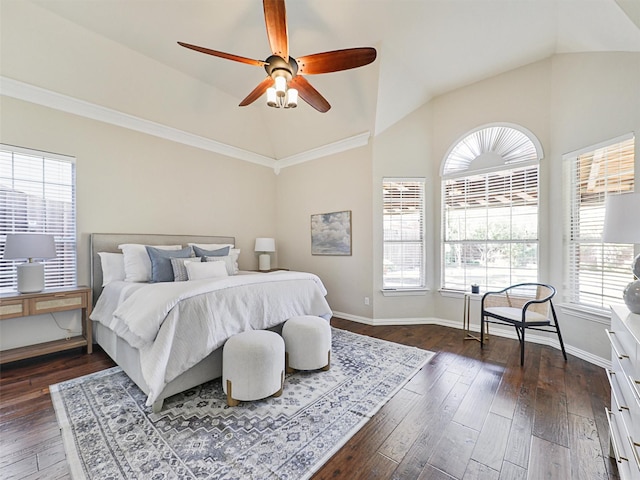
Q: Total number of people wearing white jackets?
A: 0